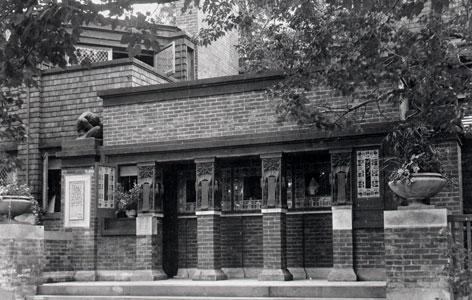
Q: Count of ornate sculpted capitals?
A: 4